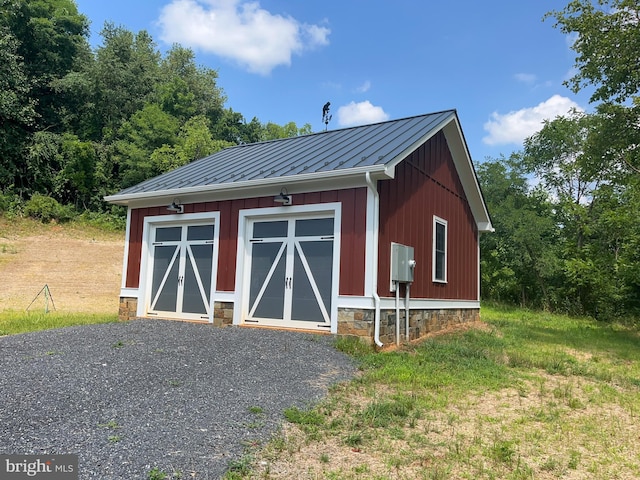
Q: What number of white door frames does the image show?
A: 2